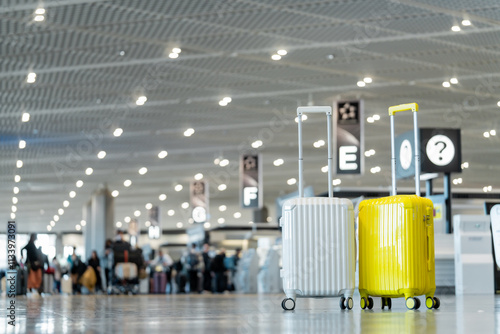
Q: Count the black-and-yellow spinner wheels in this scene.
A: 4